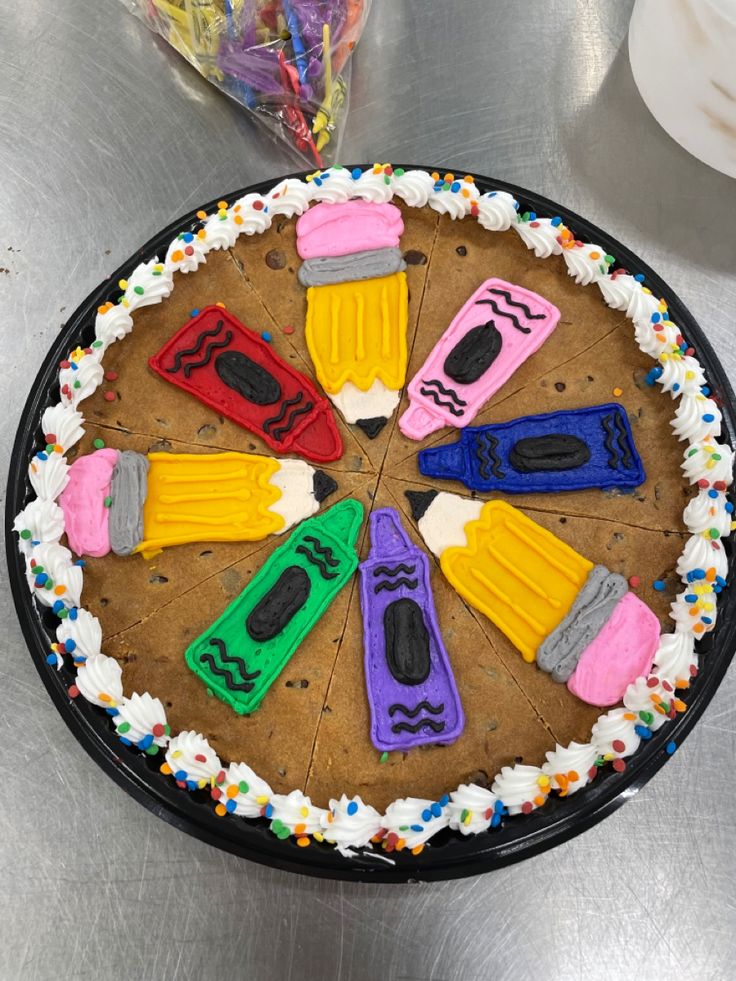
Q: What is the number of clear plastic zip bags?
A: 1